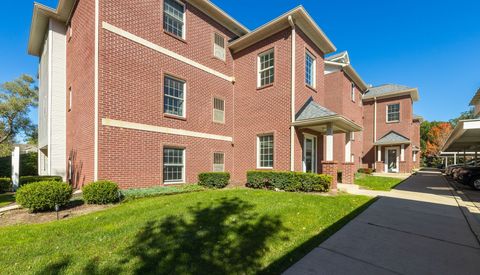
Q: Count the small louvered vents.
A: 3